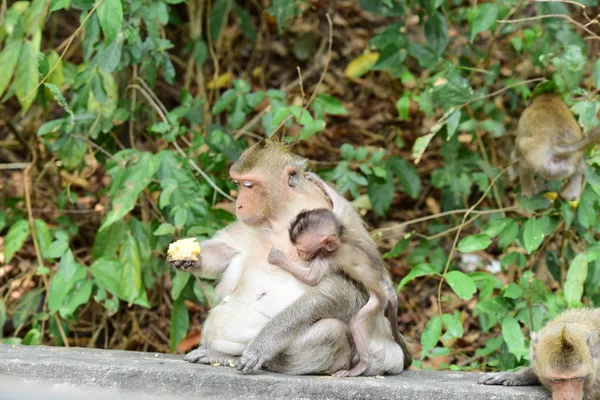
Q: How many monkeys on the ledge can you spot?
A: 3